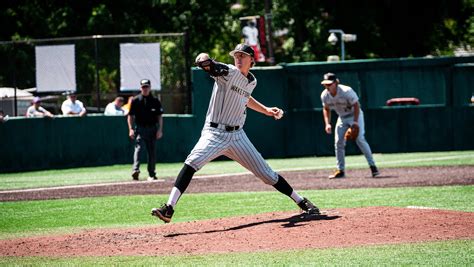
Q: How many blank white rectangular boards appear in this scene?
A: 2